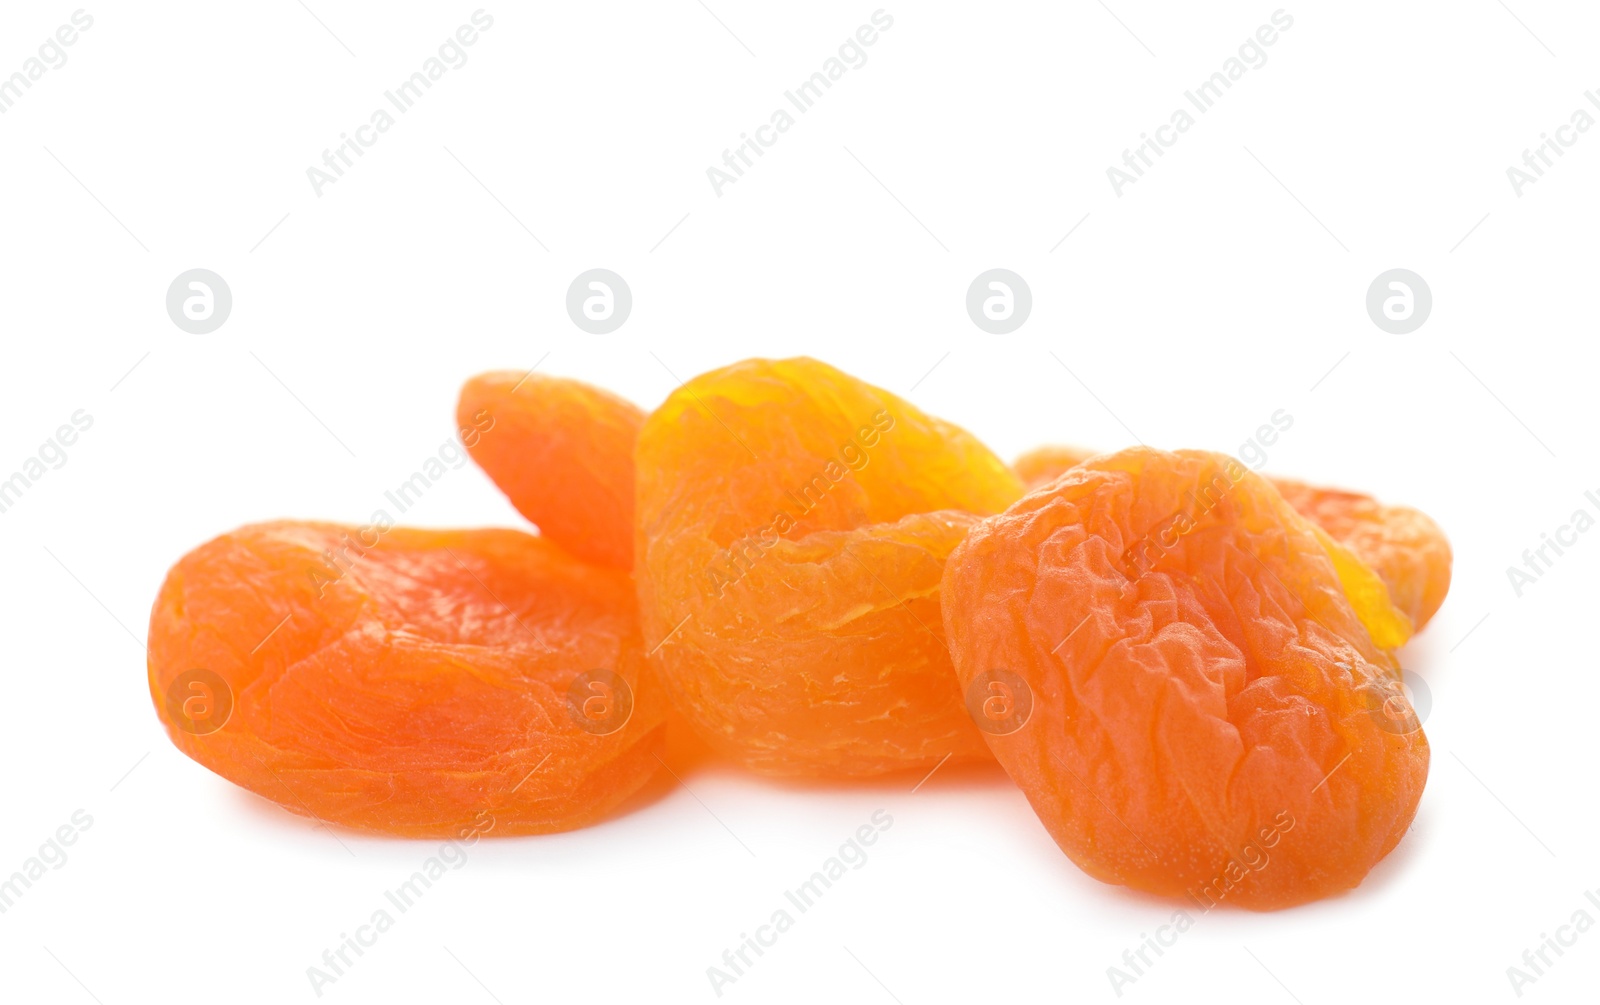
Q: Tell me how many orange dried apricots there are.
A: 5